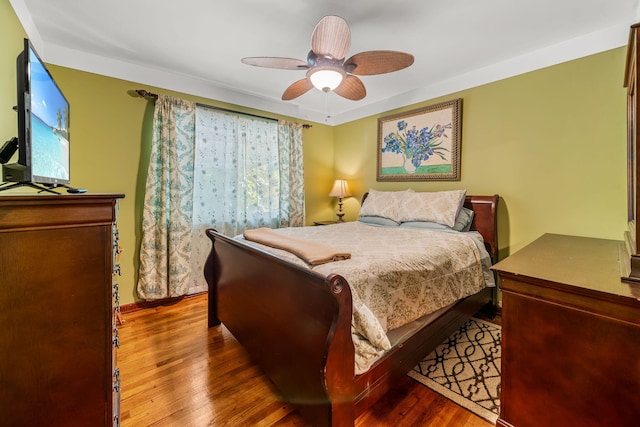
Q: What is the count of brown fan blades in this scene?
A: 5